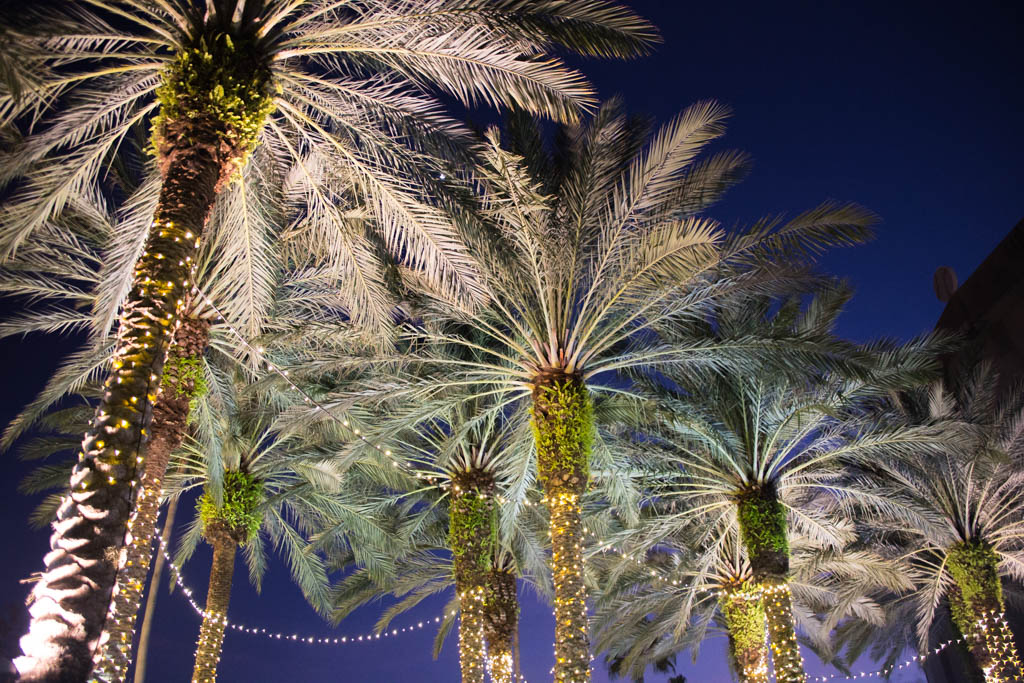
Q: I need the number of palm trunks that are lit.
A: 9